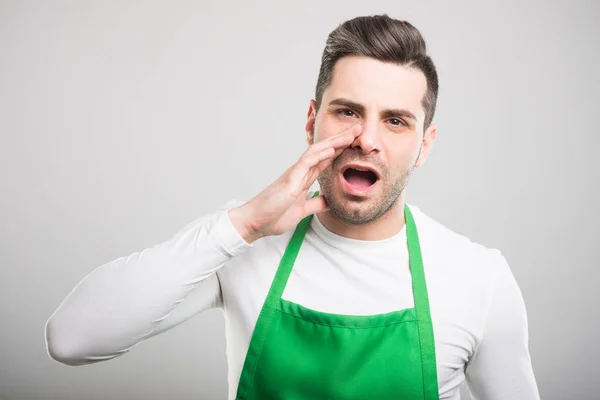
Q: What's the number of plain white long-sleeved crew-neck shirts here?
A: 1